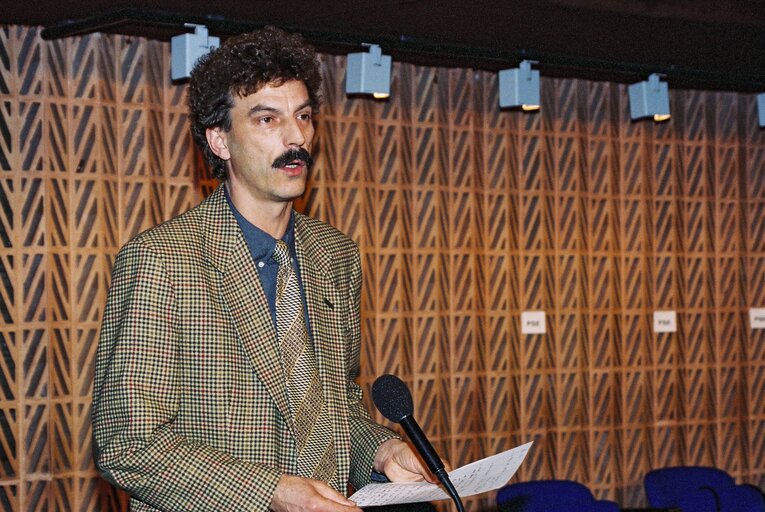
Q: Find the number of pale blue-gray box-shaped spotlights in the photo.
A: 5